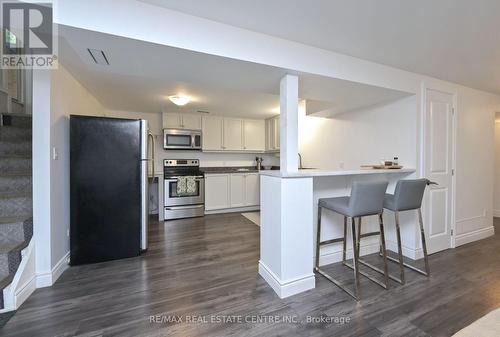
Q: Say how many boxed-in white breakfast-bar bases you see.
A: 1